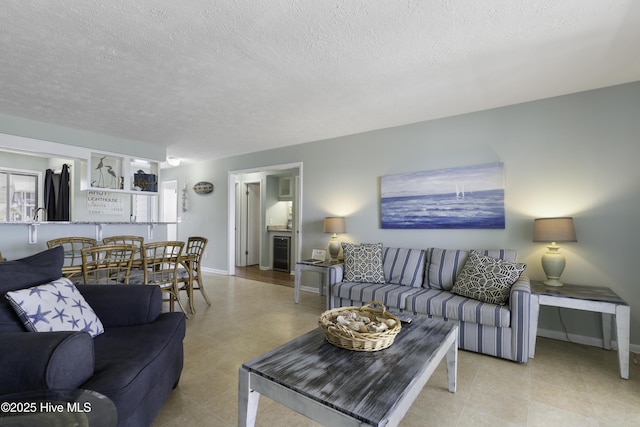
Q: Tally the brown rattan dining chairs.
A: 5